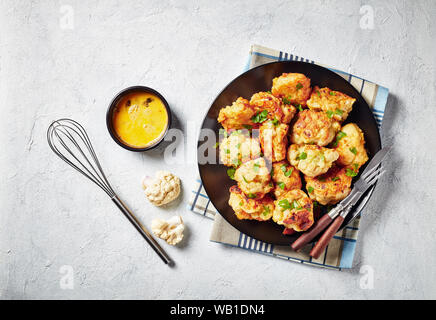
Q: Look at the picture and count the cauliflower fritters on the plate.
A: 14